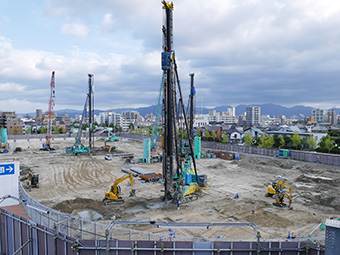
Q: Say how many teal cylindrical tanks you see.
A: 3